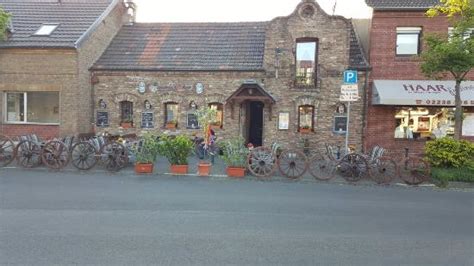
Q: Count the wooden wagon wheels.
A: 11